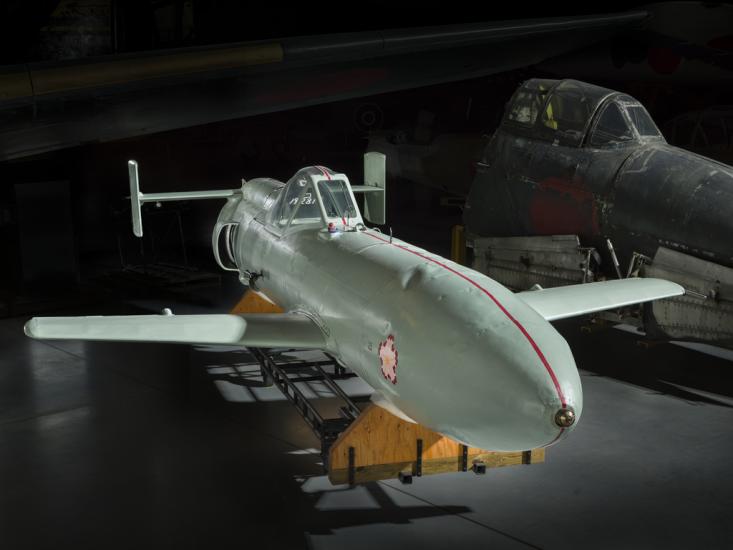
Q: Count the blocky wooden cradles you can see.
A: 2